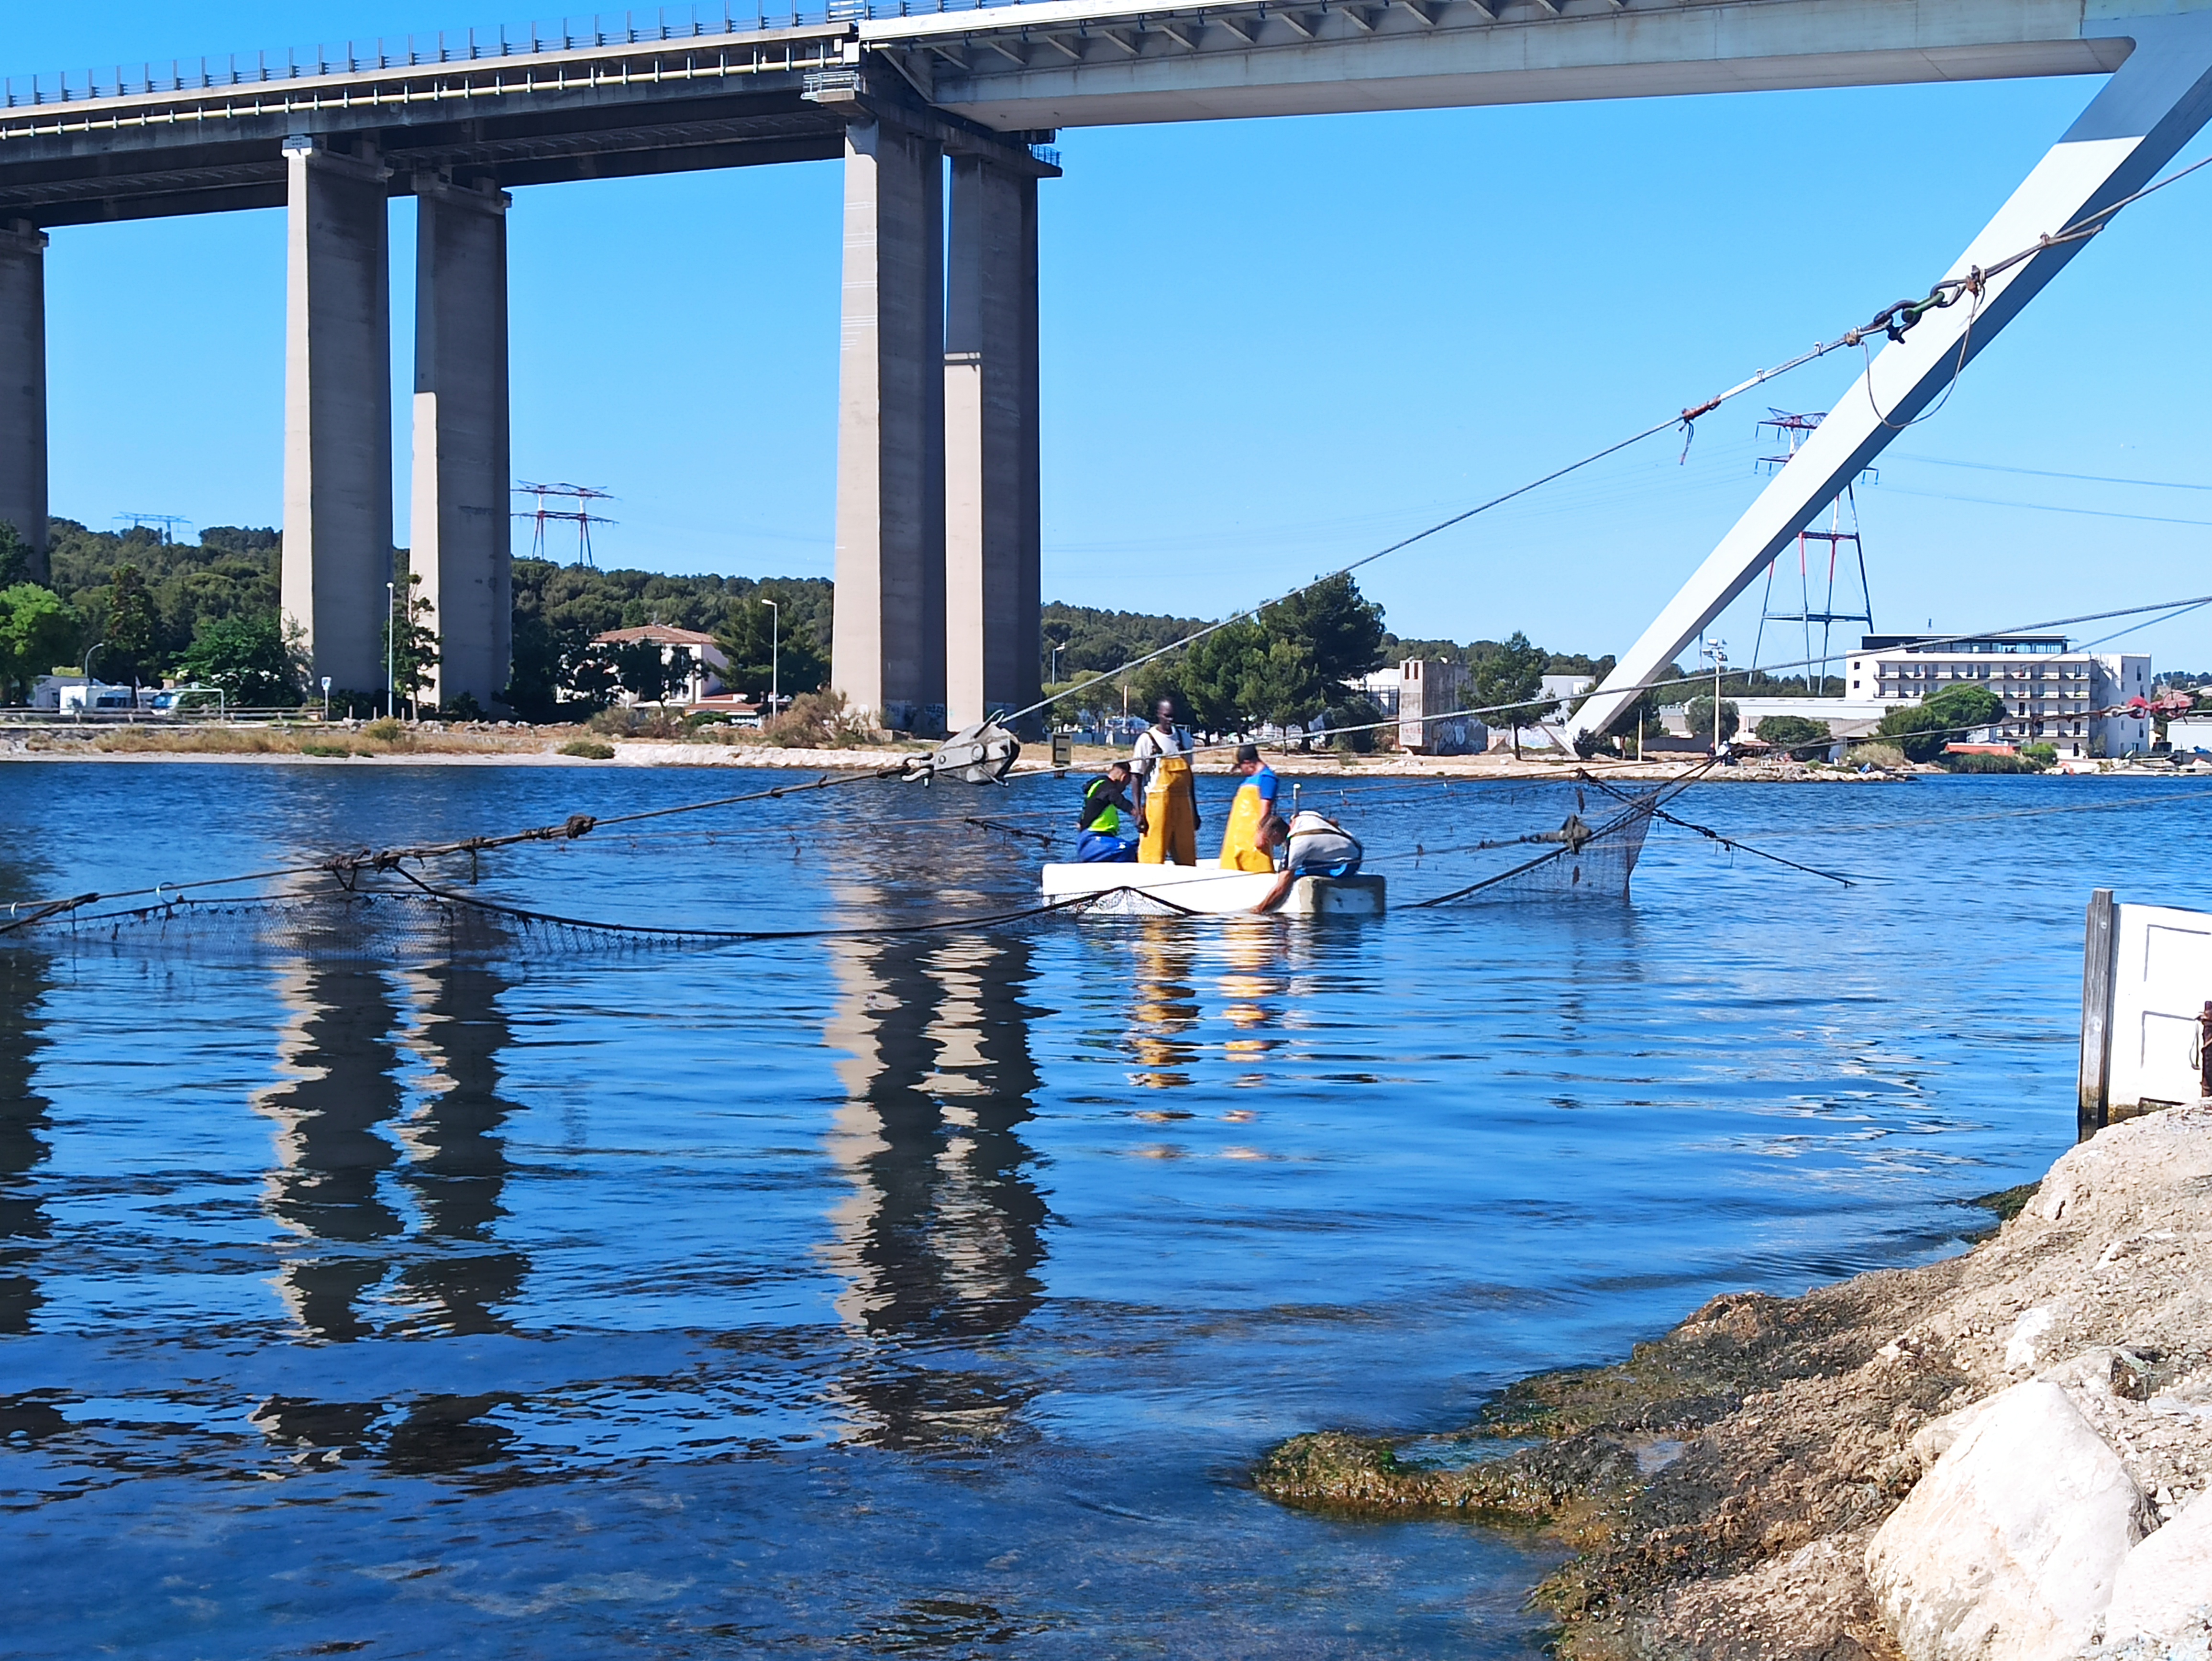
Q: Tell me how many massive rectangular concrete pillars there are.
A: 5